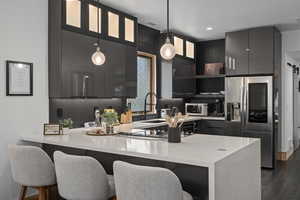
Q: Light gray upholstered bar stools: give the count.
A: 3